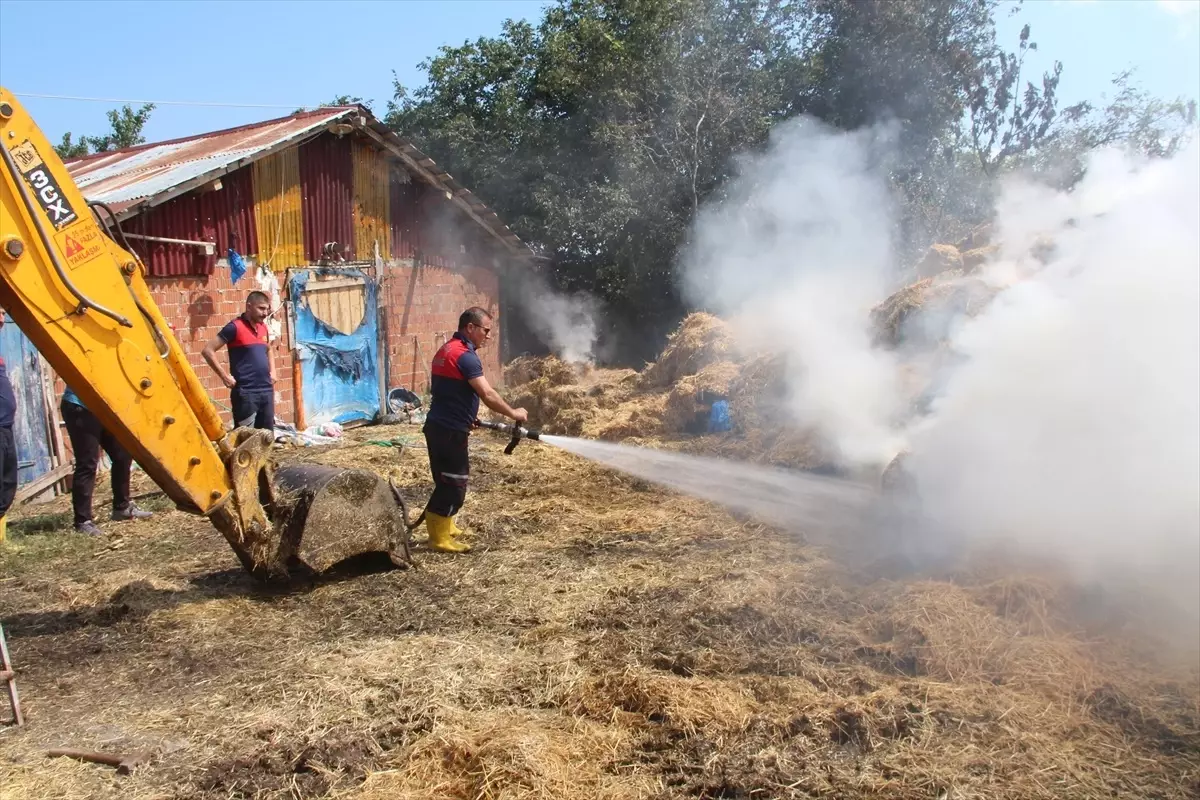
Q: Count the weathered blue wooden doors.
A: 2